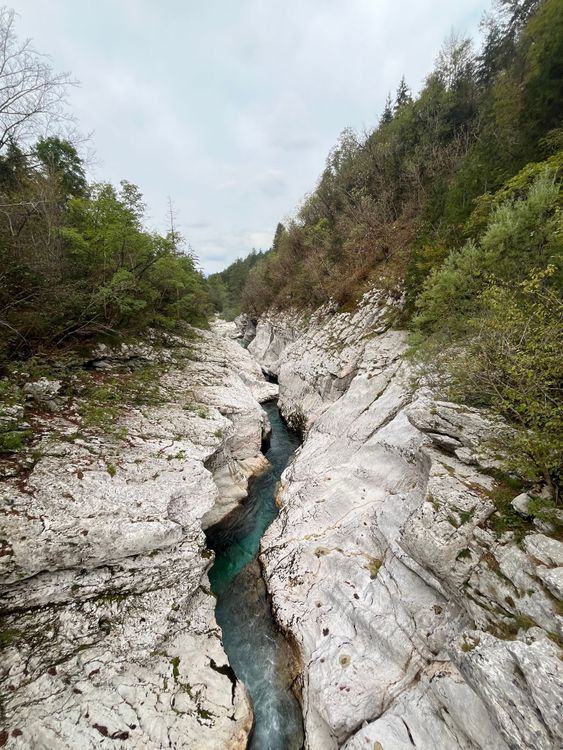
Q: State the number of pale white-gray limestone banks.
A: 2